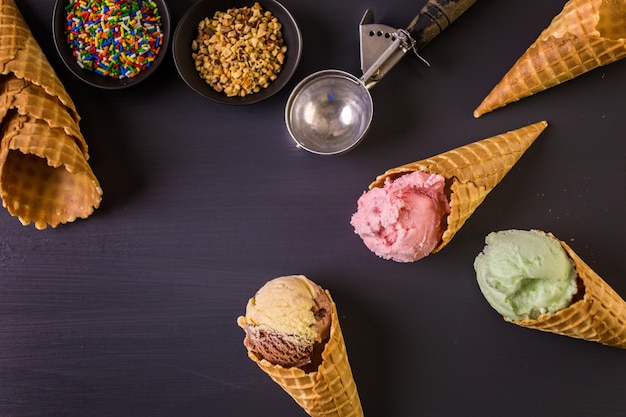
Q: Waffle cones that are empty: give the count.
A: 4